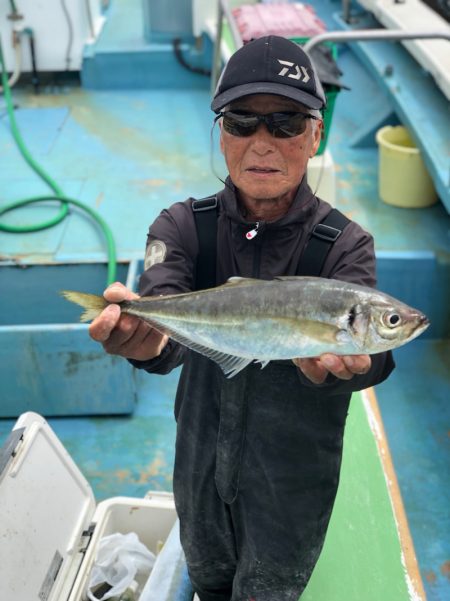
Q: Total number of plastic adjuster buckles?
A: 2